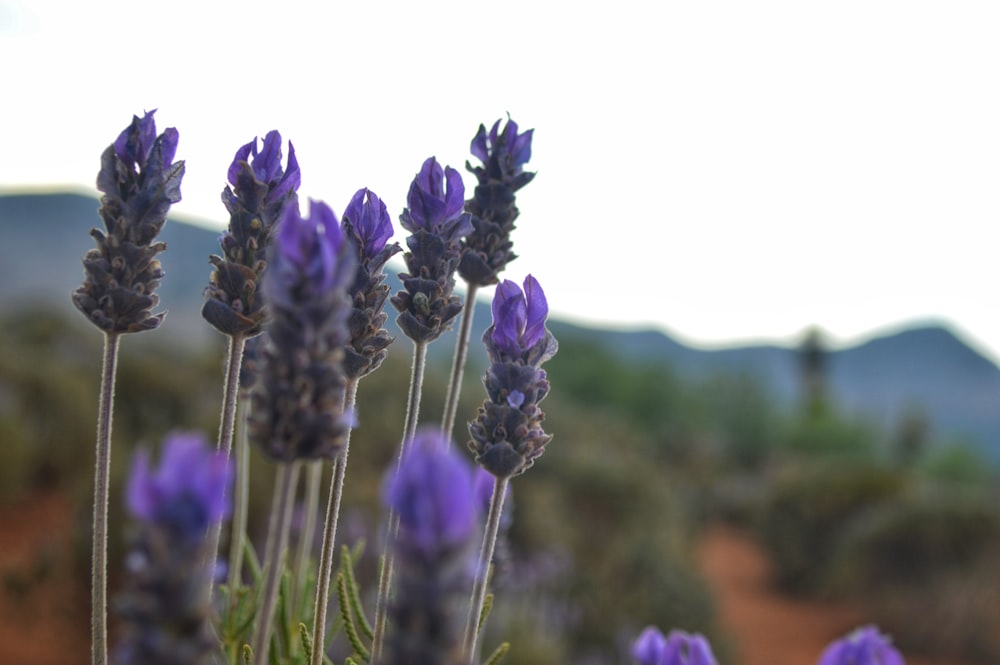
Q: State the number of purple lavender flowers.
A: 11